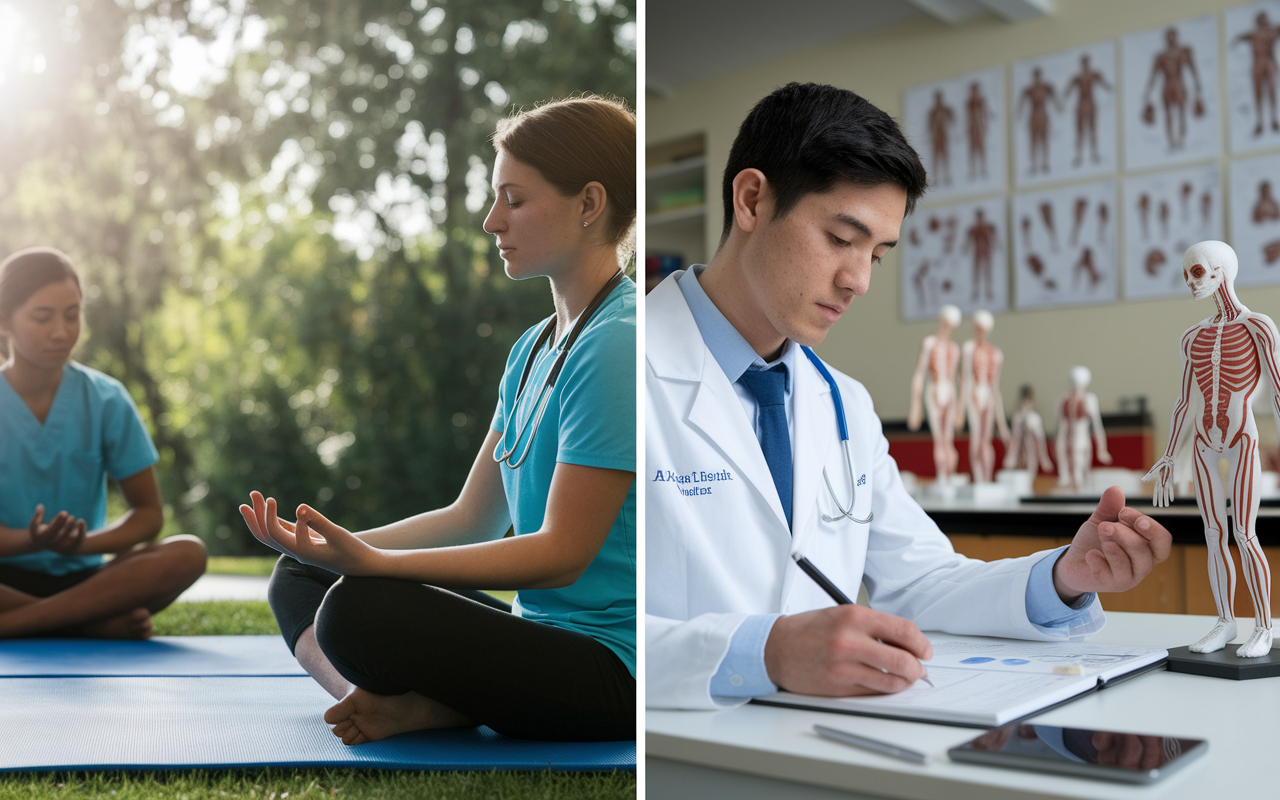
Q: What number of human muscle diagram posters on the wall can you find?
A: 8